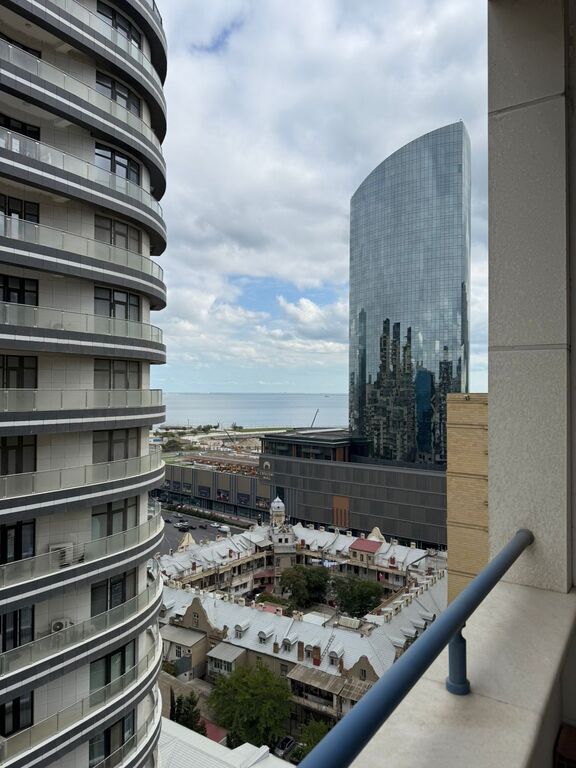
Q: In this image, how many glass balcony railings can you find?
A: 12